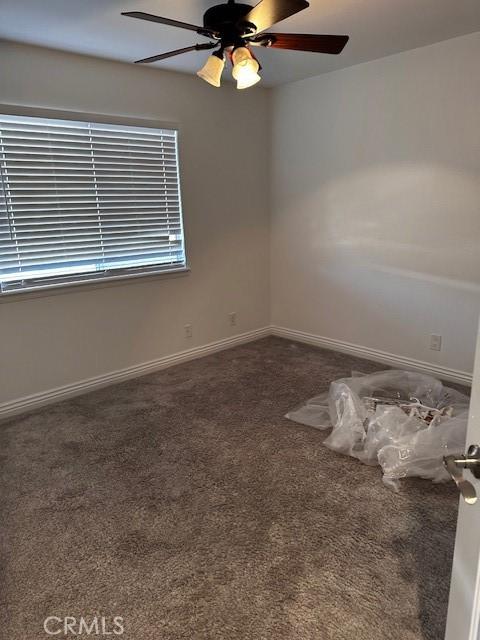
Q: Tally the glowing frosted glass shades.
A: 3